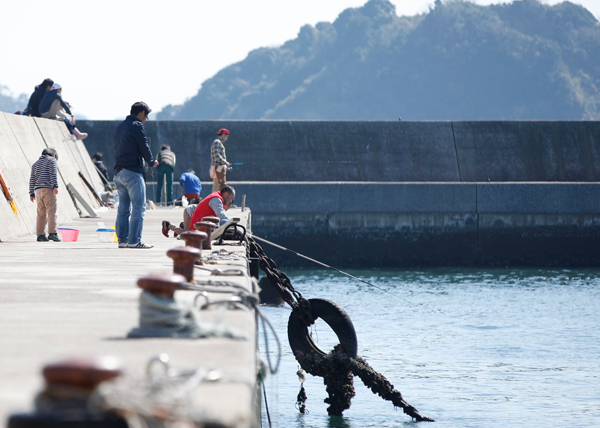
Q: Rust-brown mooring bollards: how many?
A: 6